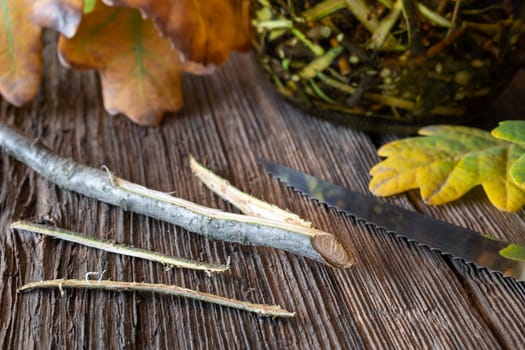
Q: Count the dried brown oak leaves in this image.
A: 3